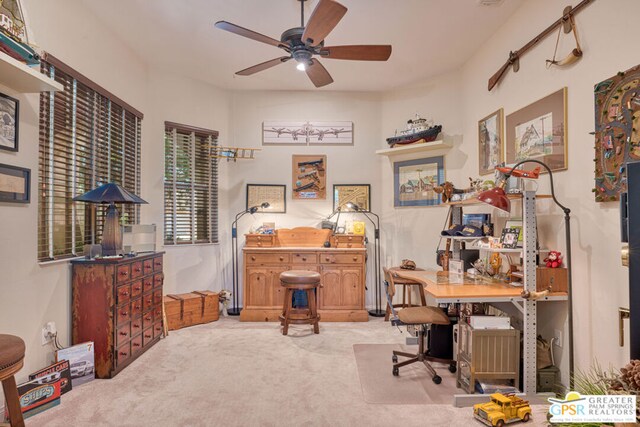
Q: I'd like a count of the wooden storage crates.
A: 1